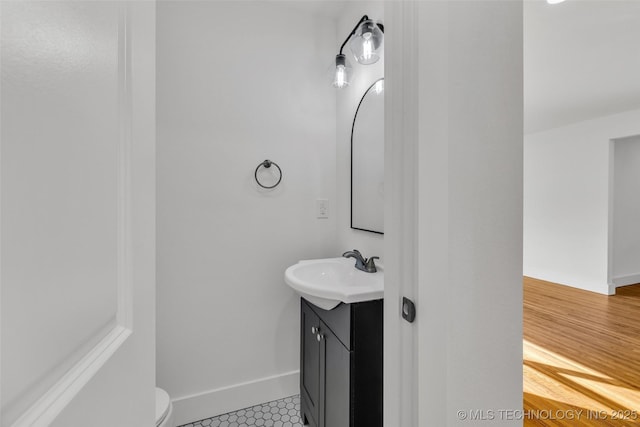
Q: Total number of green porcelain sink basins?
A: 0